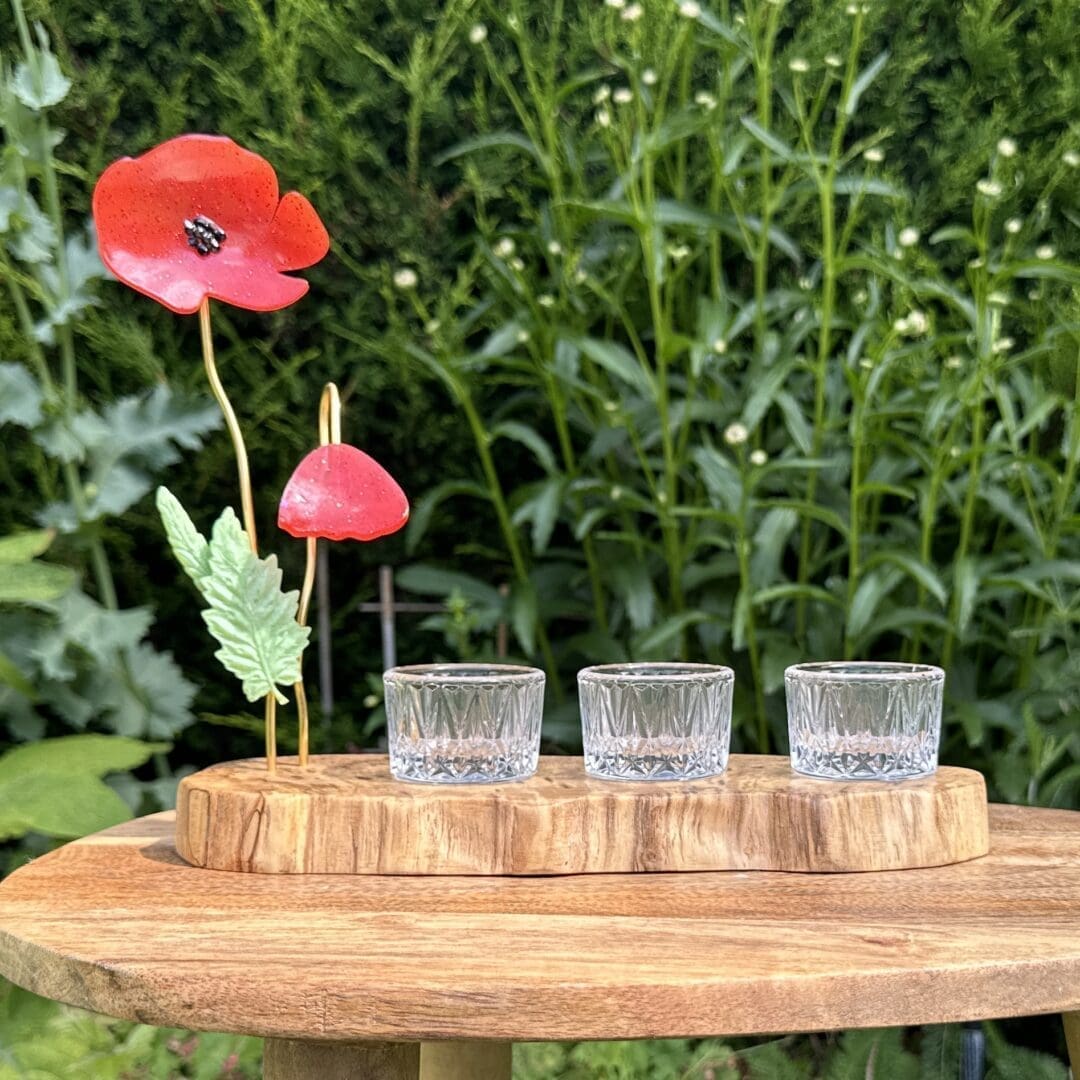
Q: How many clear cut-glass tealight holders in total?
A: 3